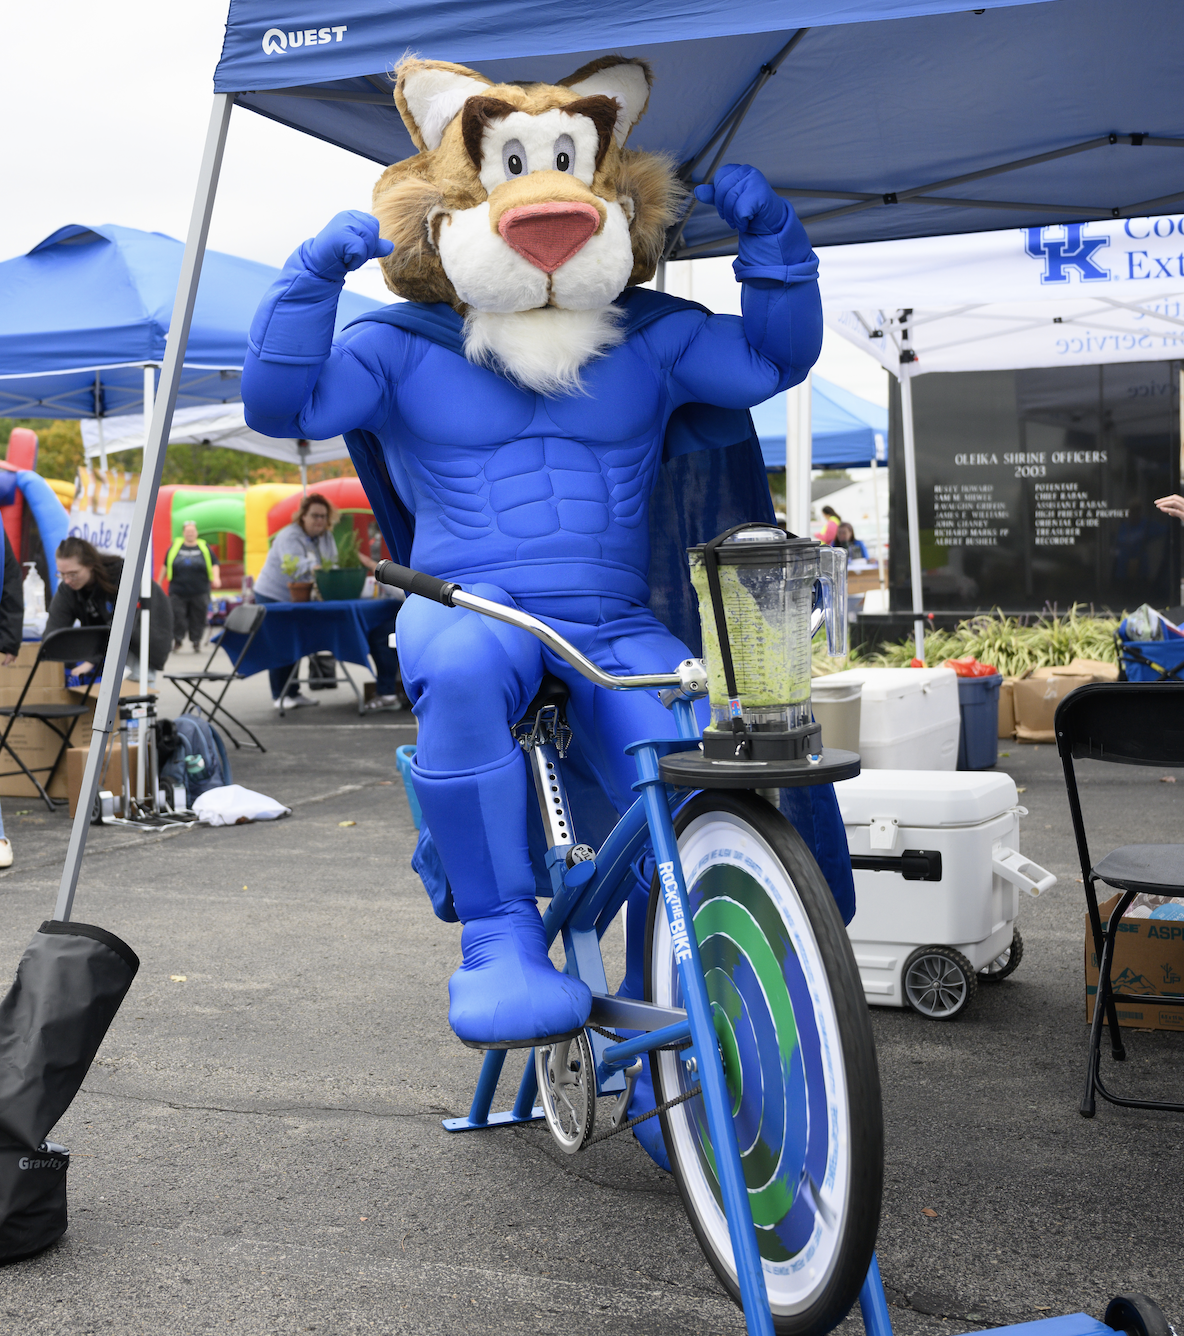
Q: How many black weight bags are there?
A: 1